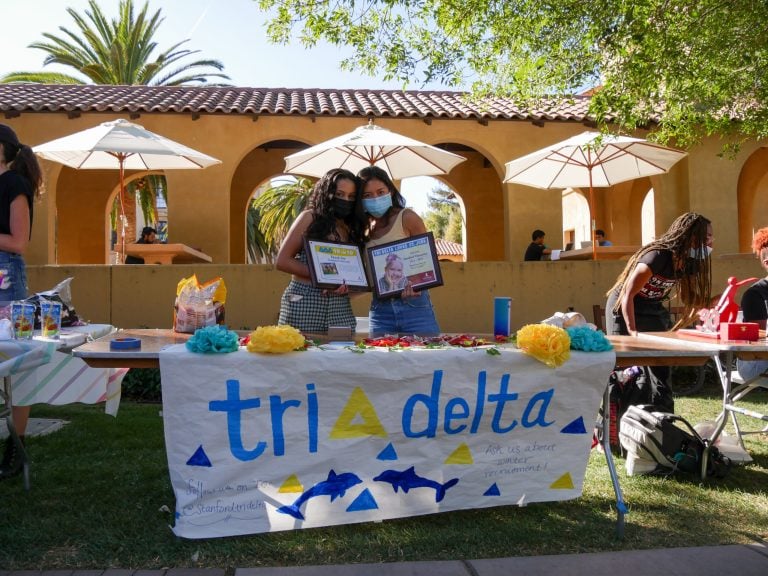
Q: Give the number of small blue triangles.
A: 5